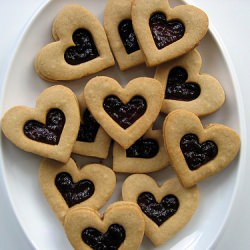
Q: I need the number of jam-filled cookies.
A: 12